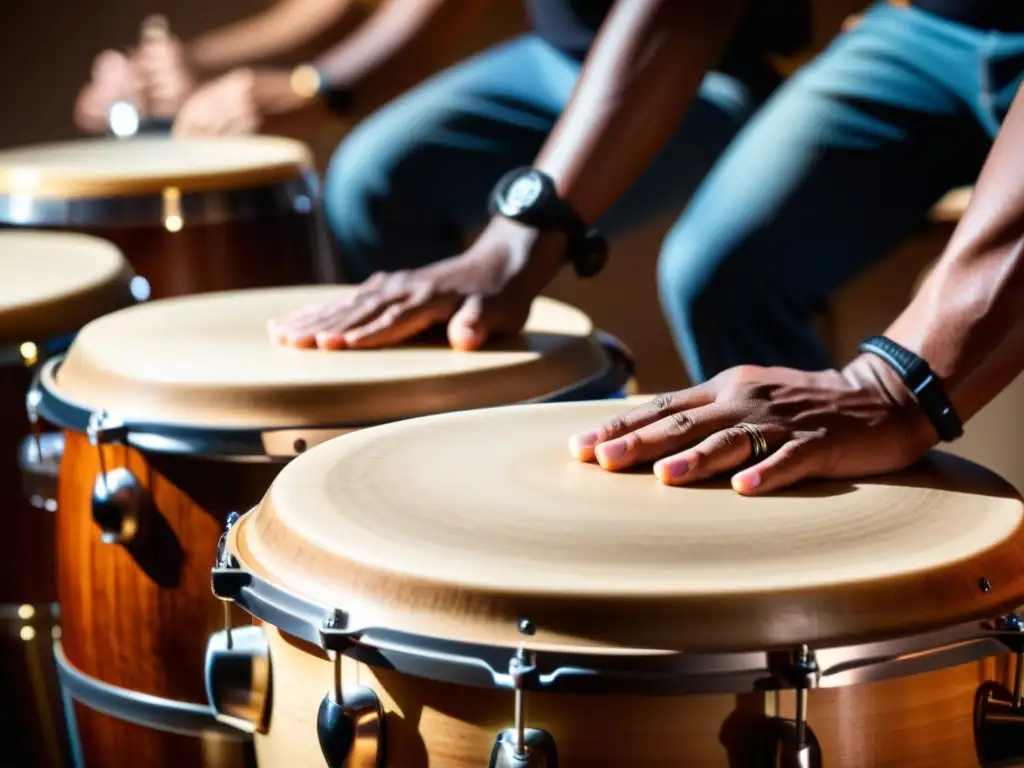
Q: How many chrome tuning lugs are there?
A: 7